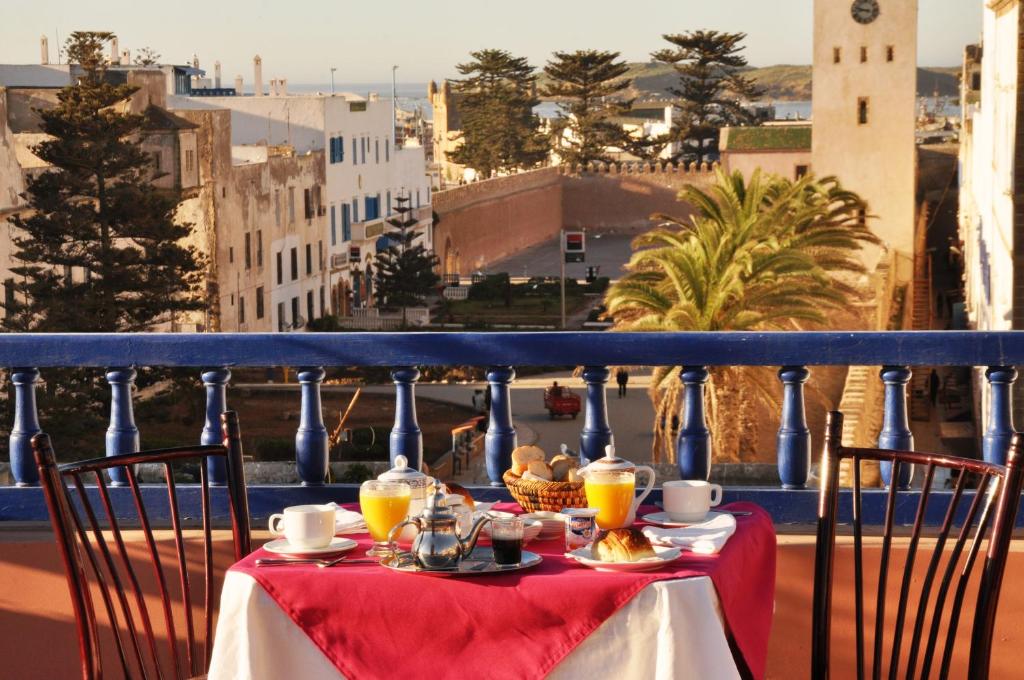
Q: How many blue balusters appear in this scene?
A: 11